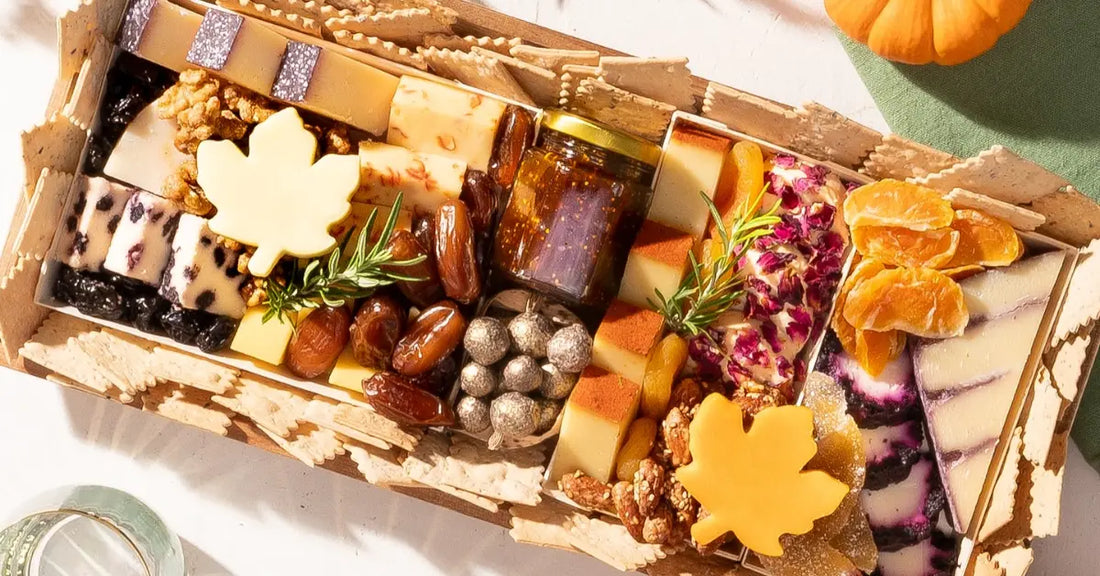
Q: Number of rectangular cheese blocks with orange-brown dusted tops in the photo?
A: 4